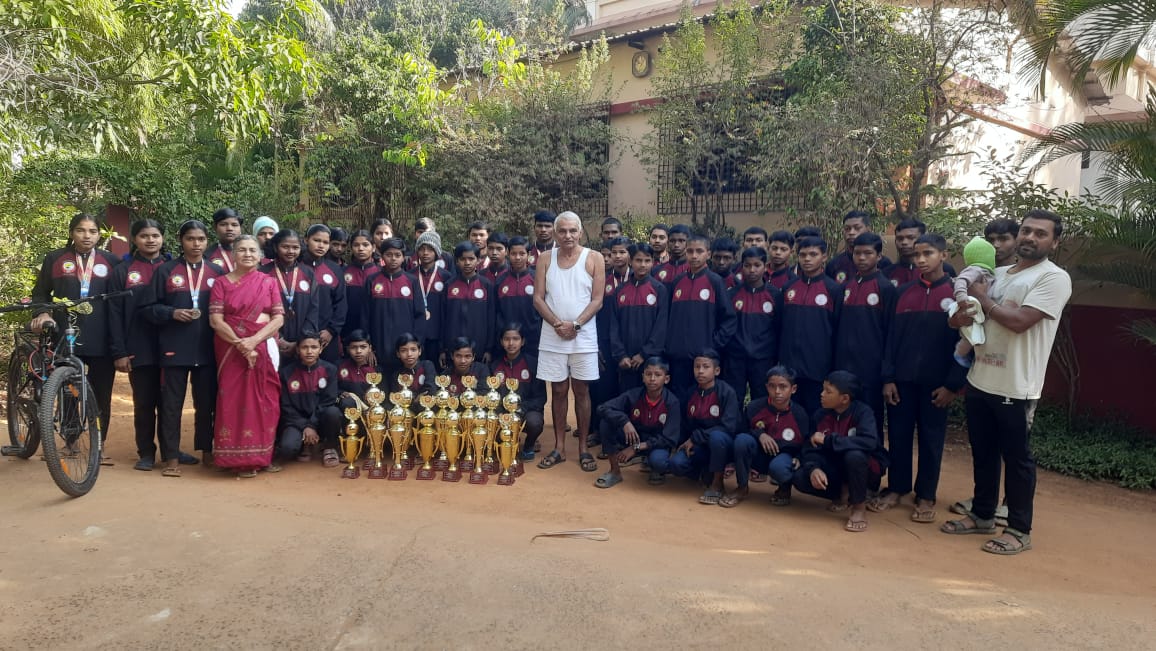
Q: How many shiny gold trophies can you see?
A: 13